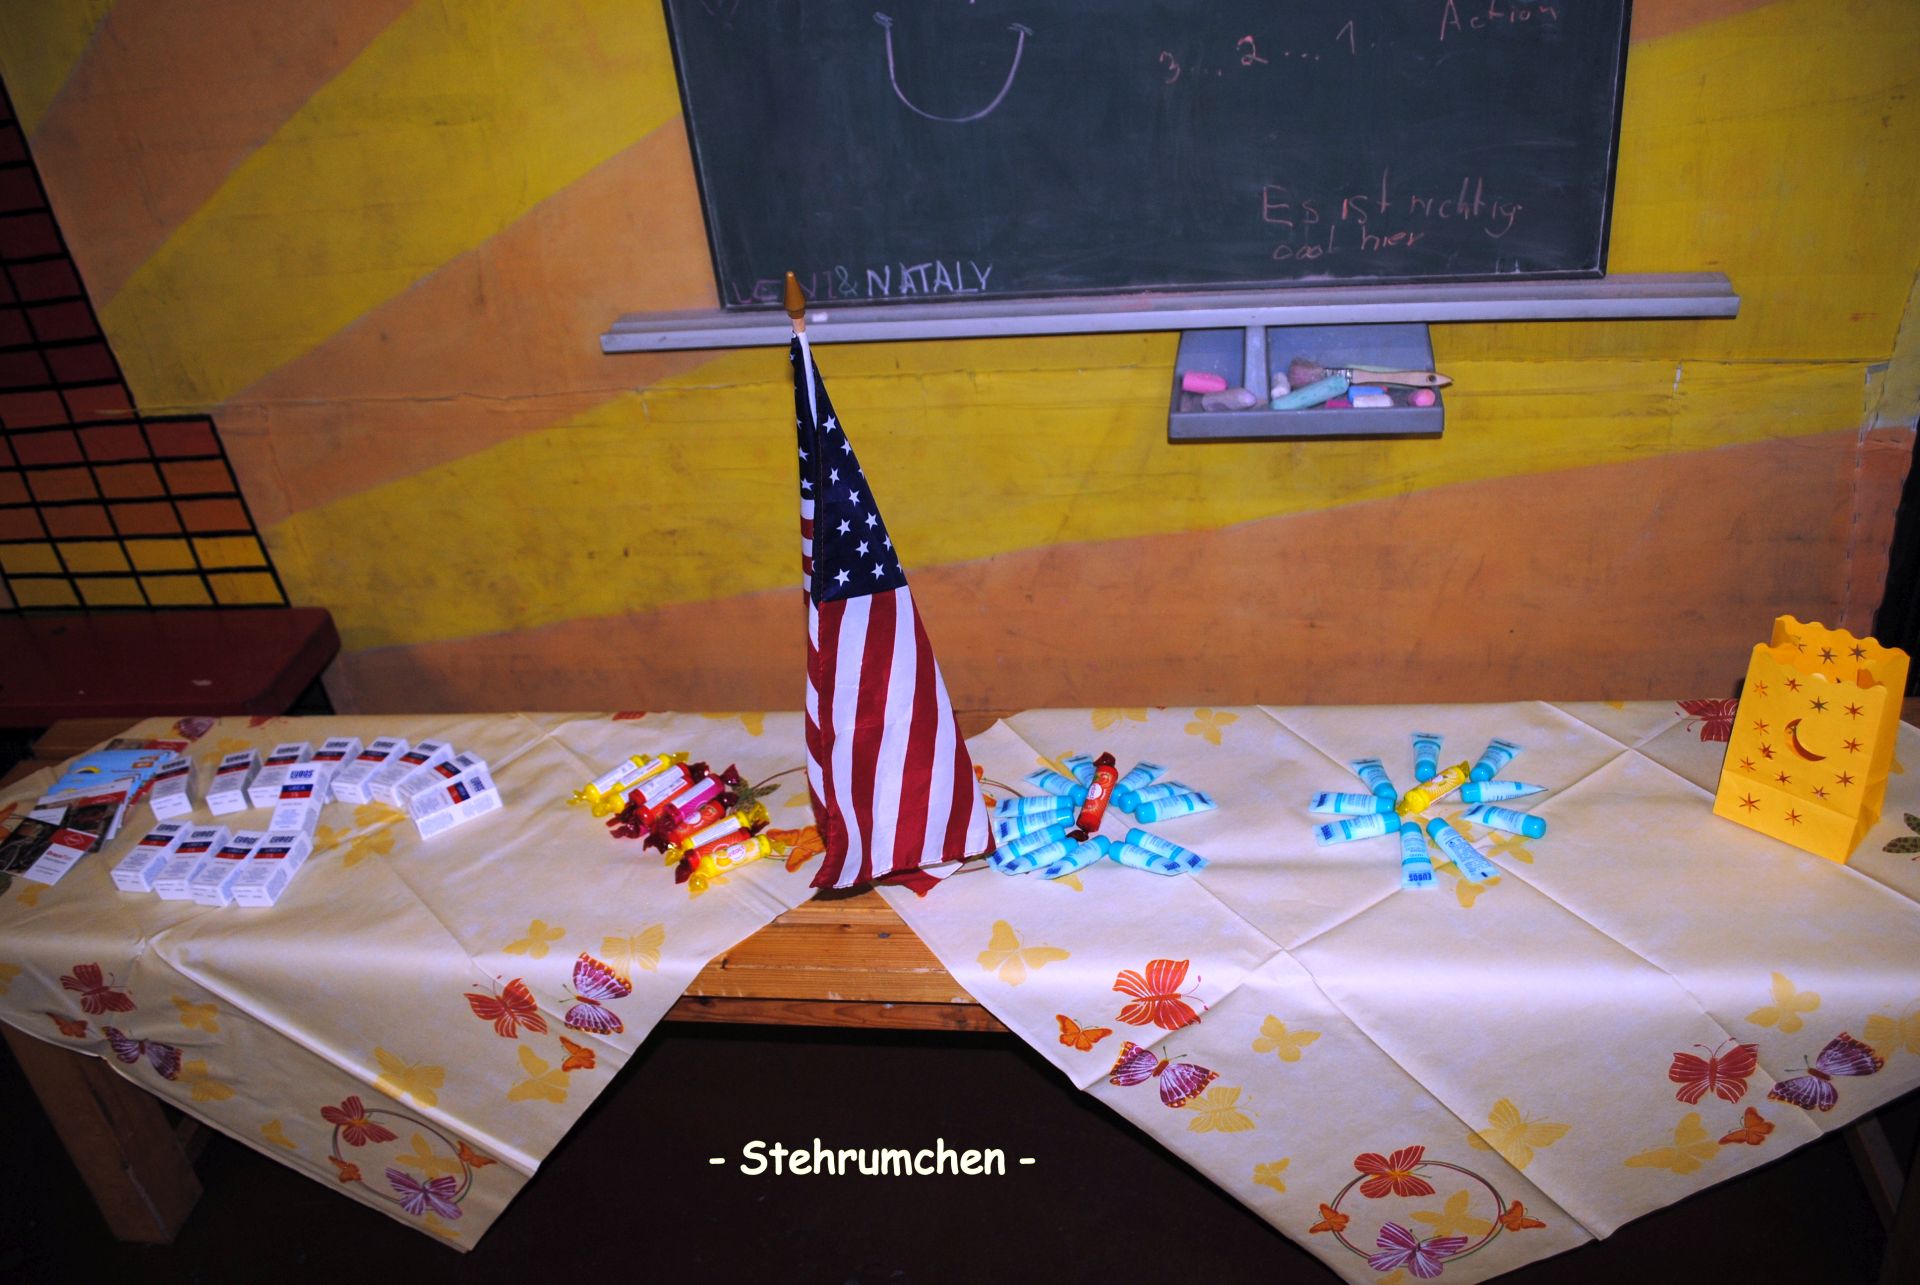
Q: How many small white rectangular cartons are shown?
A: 13